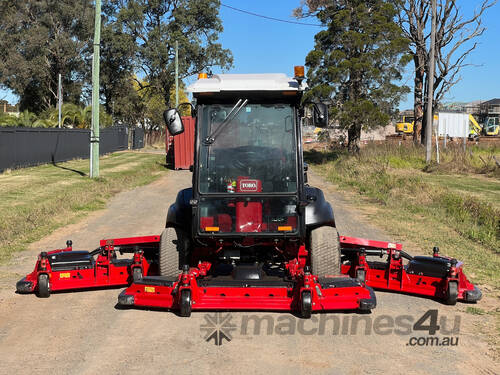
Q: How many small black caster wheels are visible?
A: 6